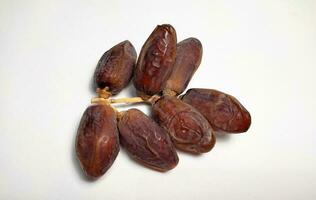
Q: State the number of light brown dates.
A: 0